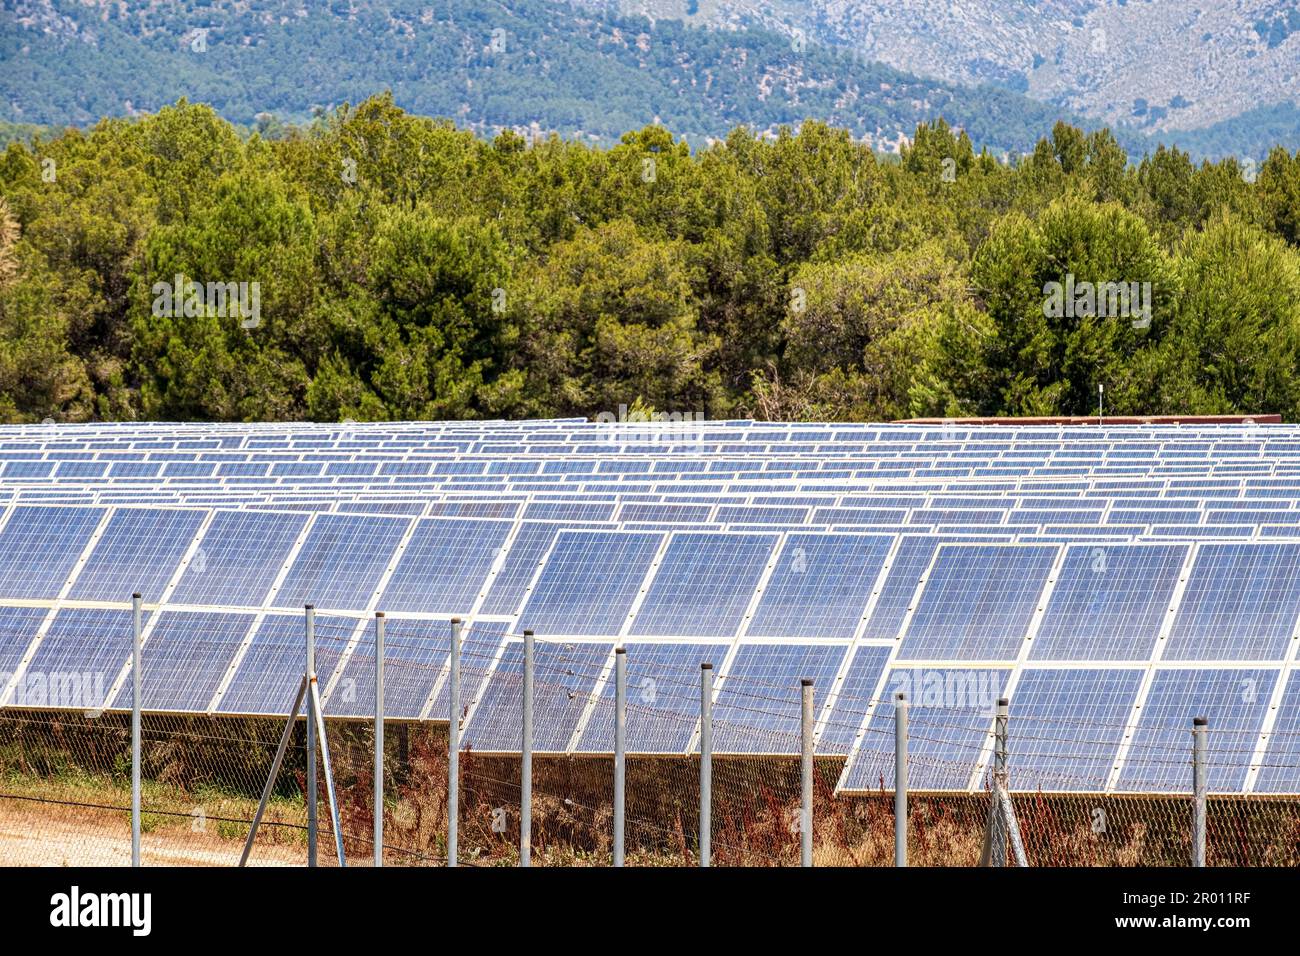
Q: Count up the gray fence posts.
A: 11